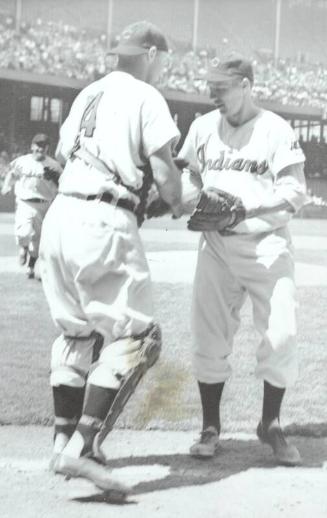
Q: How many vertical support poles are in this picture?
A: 4